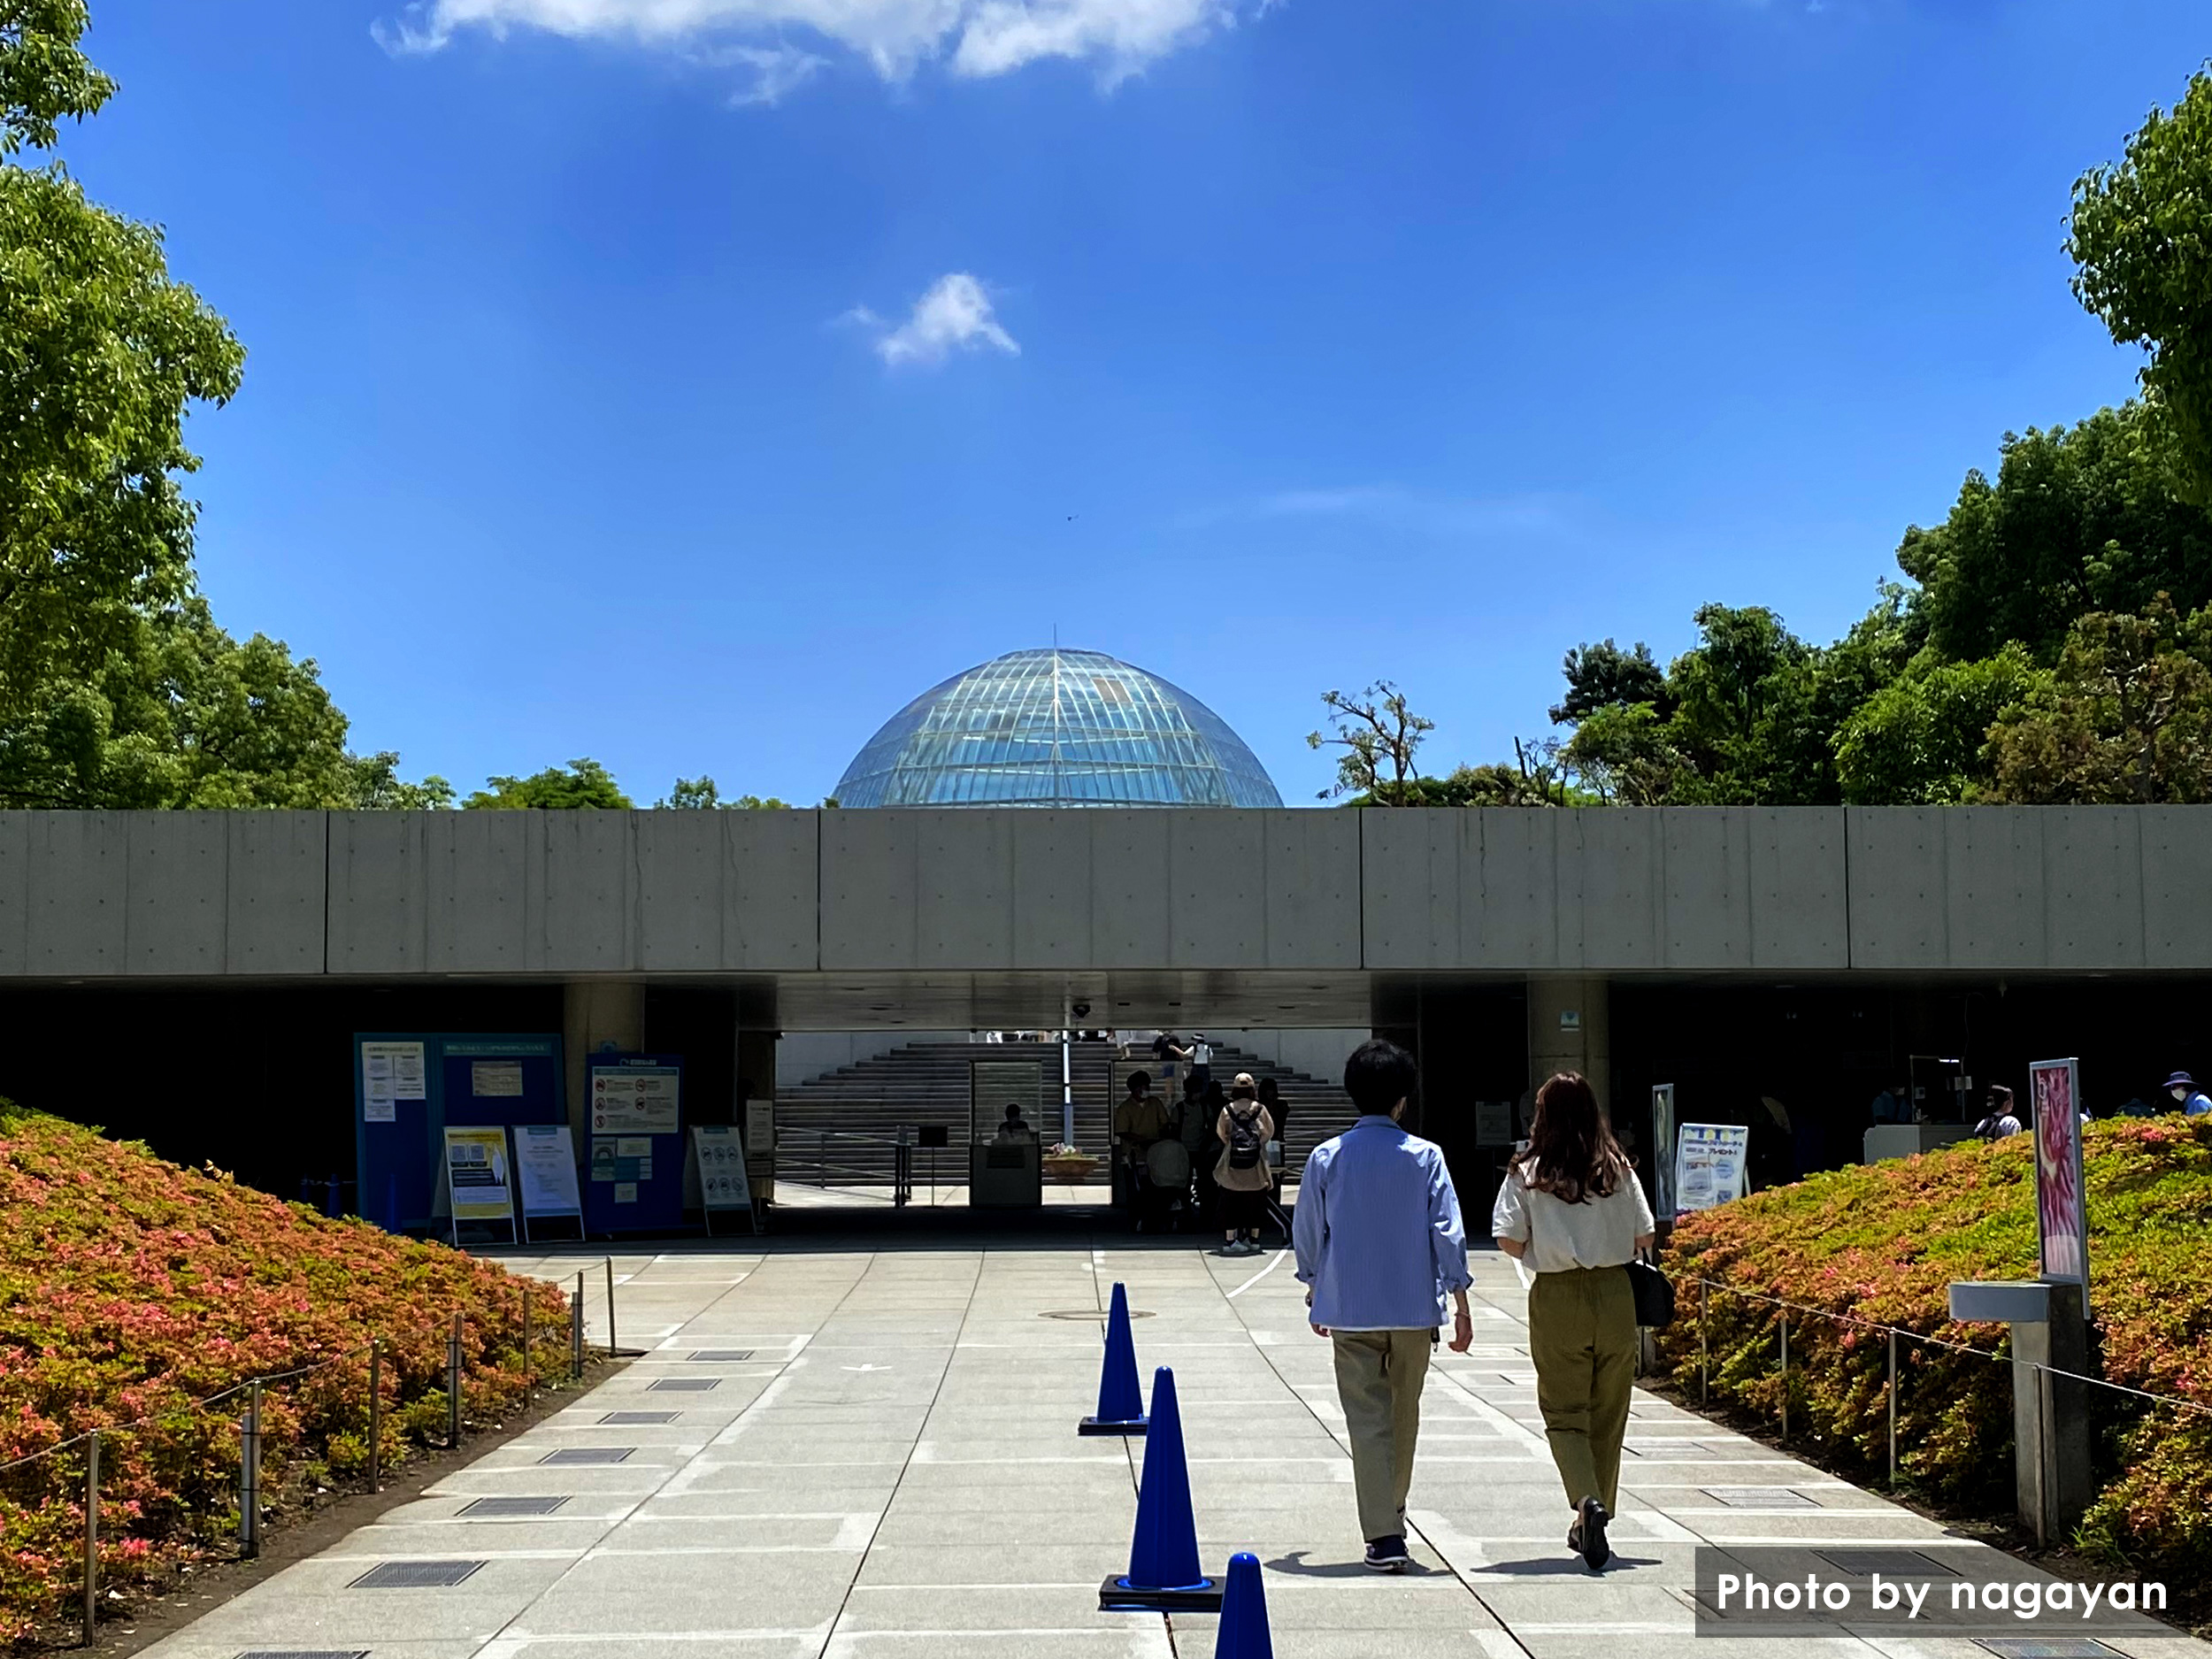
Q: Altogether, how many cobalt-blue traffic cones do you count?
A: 3